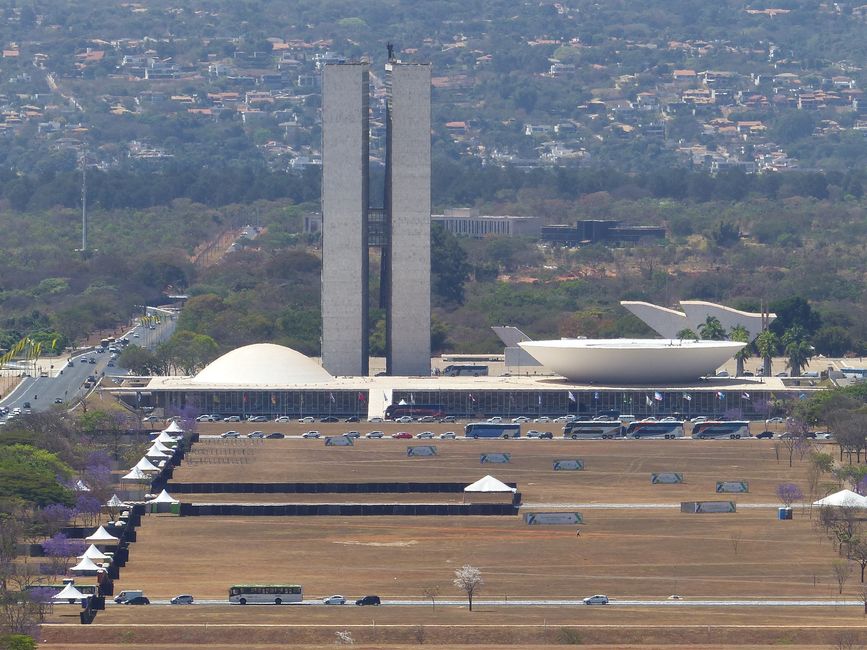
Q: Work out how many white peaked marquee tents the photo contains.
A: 15